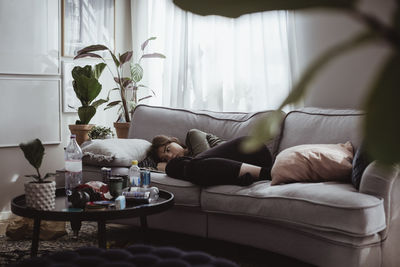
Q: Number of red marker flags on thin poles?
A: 0